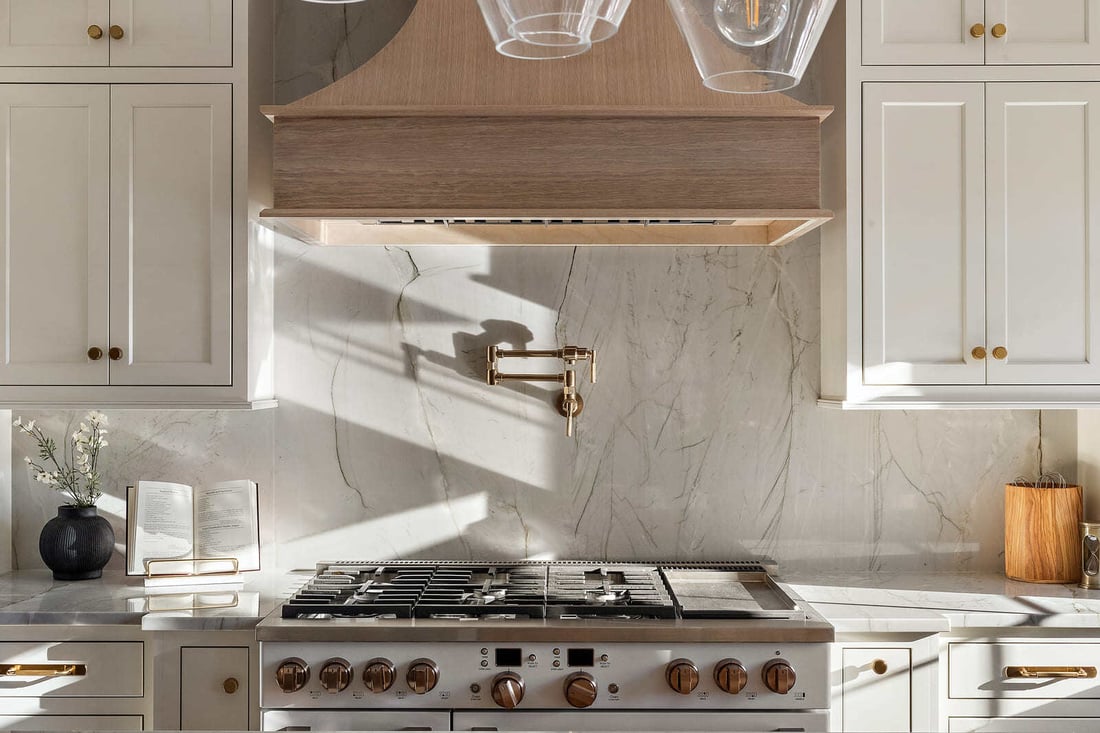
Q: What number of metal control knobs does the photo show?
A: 9